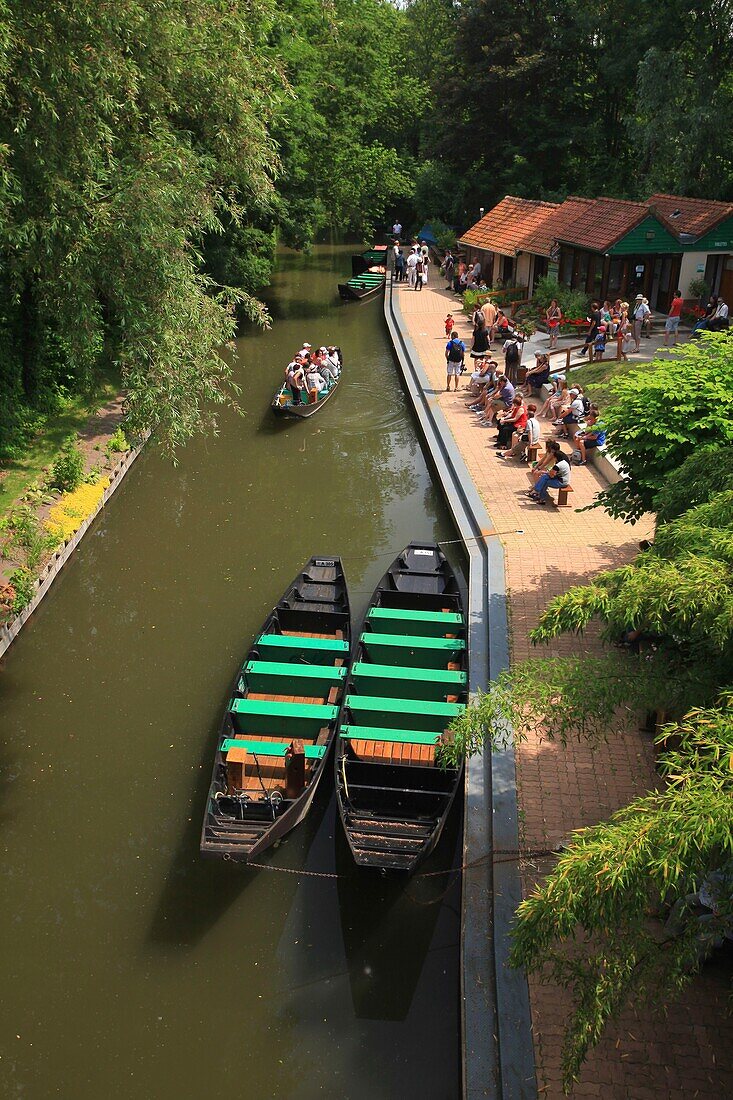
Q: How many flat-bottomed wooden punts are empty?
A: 4